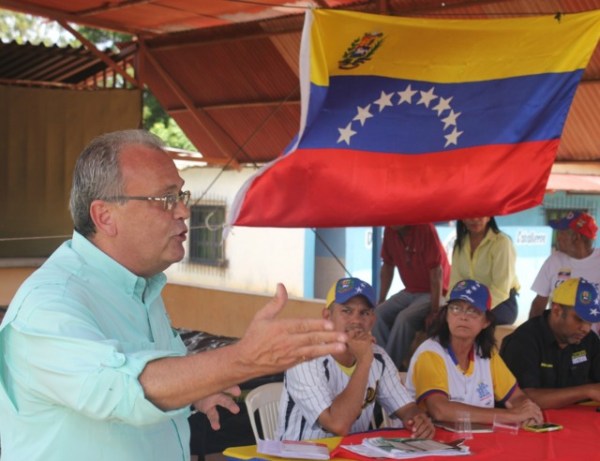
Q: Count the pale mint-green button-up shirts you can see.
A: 1